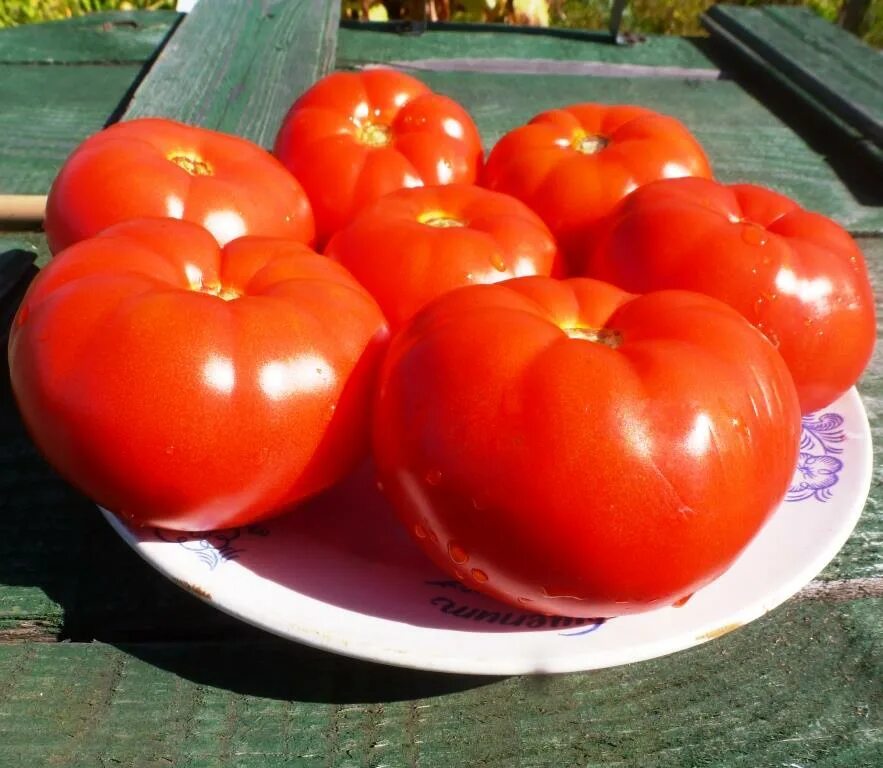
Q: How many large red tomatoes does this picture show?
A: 7